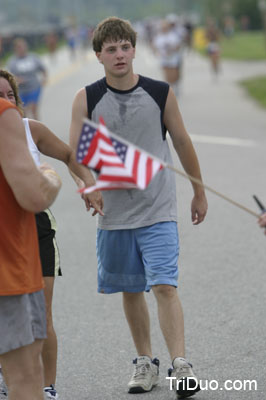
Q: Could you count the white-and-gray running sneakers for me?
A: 2